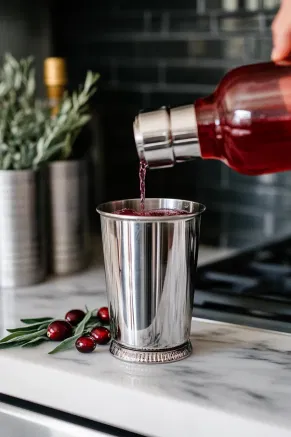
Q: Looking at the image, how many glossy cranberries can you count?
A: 5